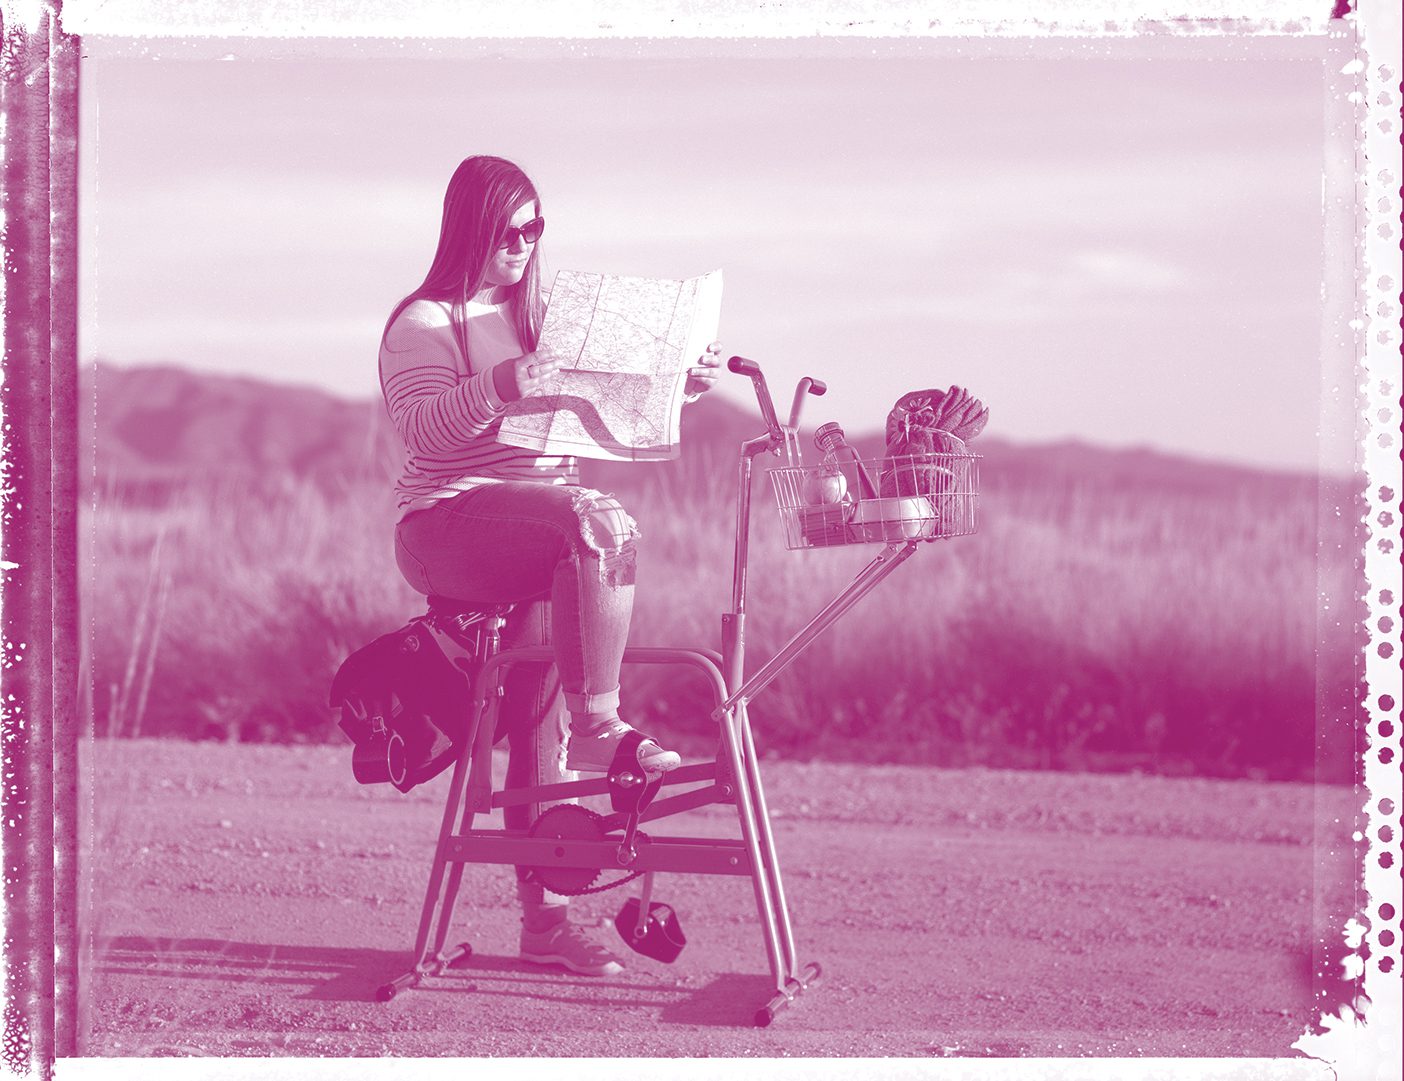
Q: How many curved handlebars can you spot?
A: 2